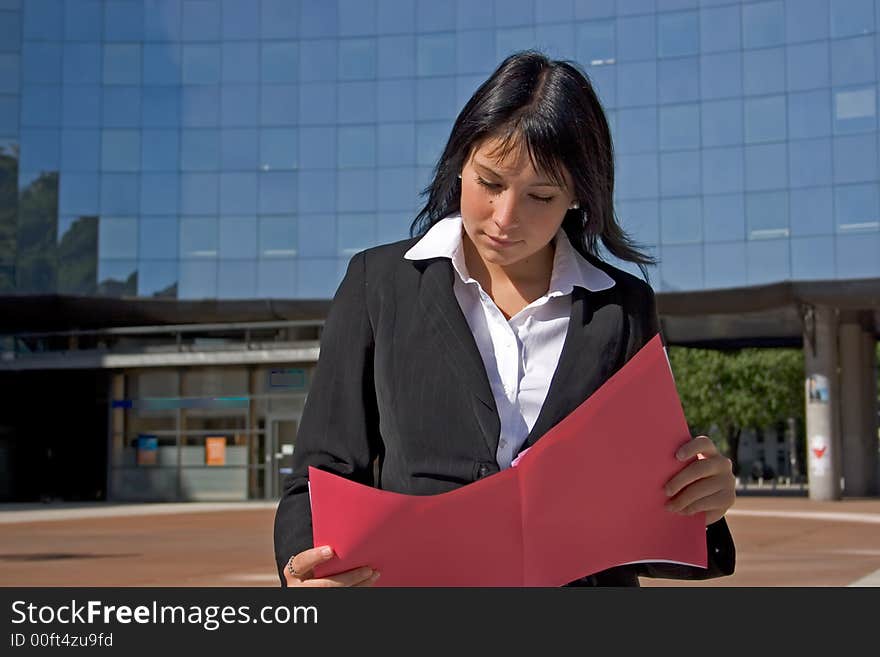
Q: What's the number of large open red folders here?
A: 1